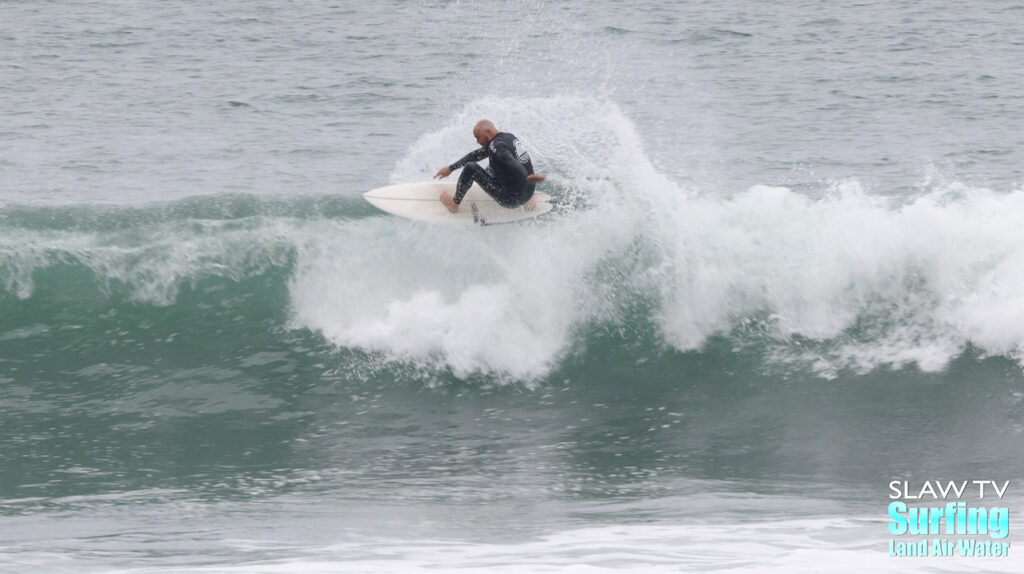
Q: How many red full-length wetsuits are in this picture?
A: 0